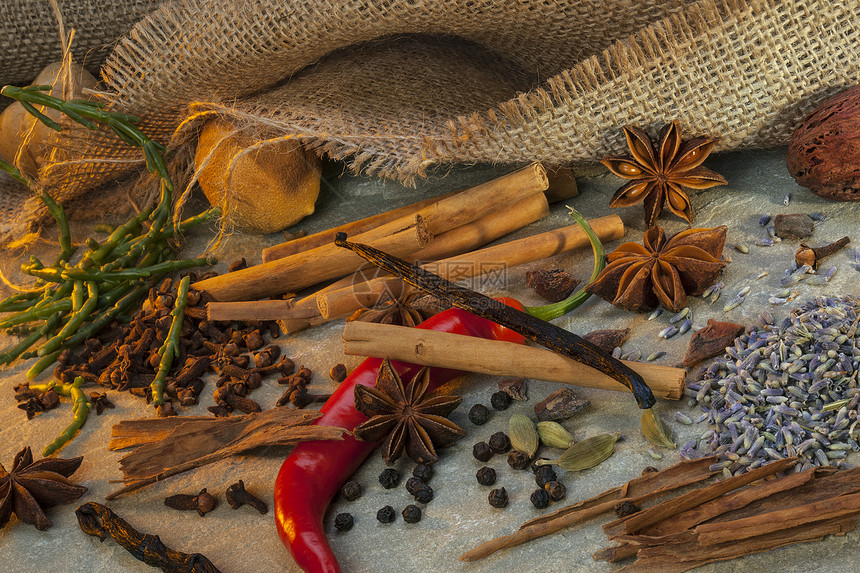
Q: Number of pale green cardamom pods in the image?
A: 4